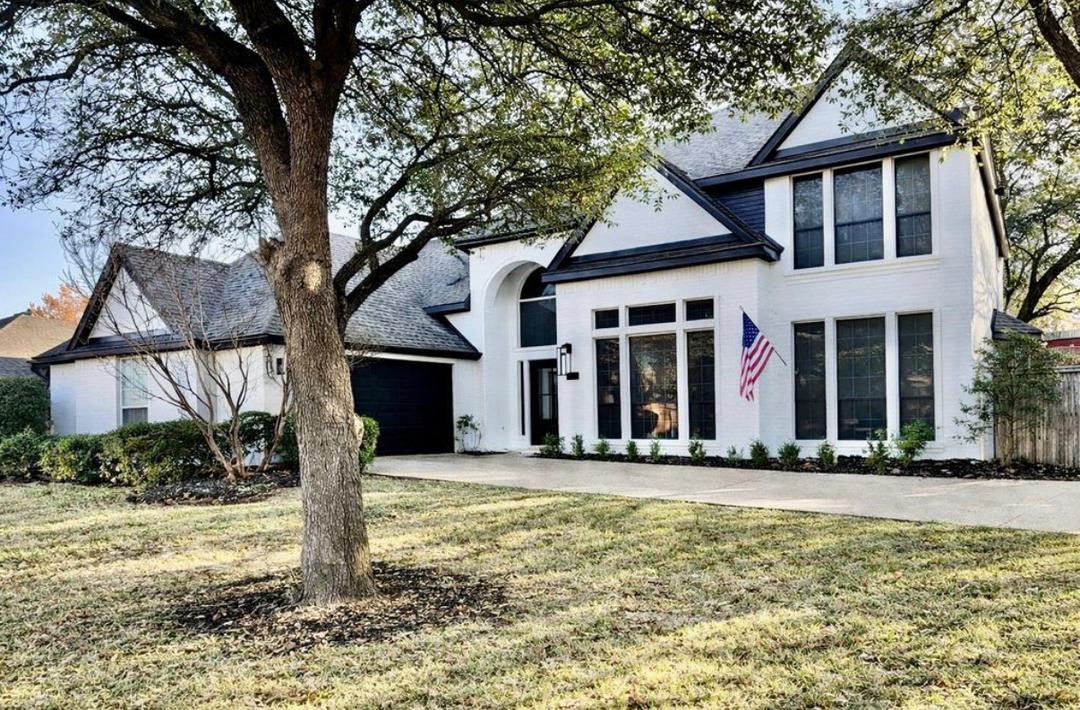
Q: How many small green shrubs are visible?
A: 12